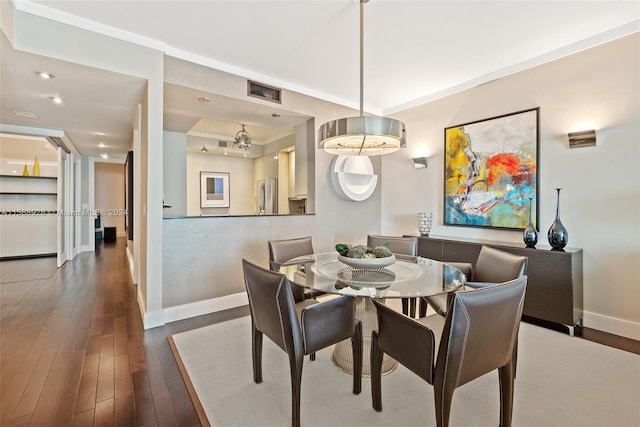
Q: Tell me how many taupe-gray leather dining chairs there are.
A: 5